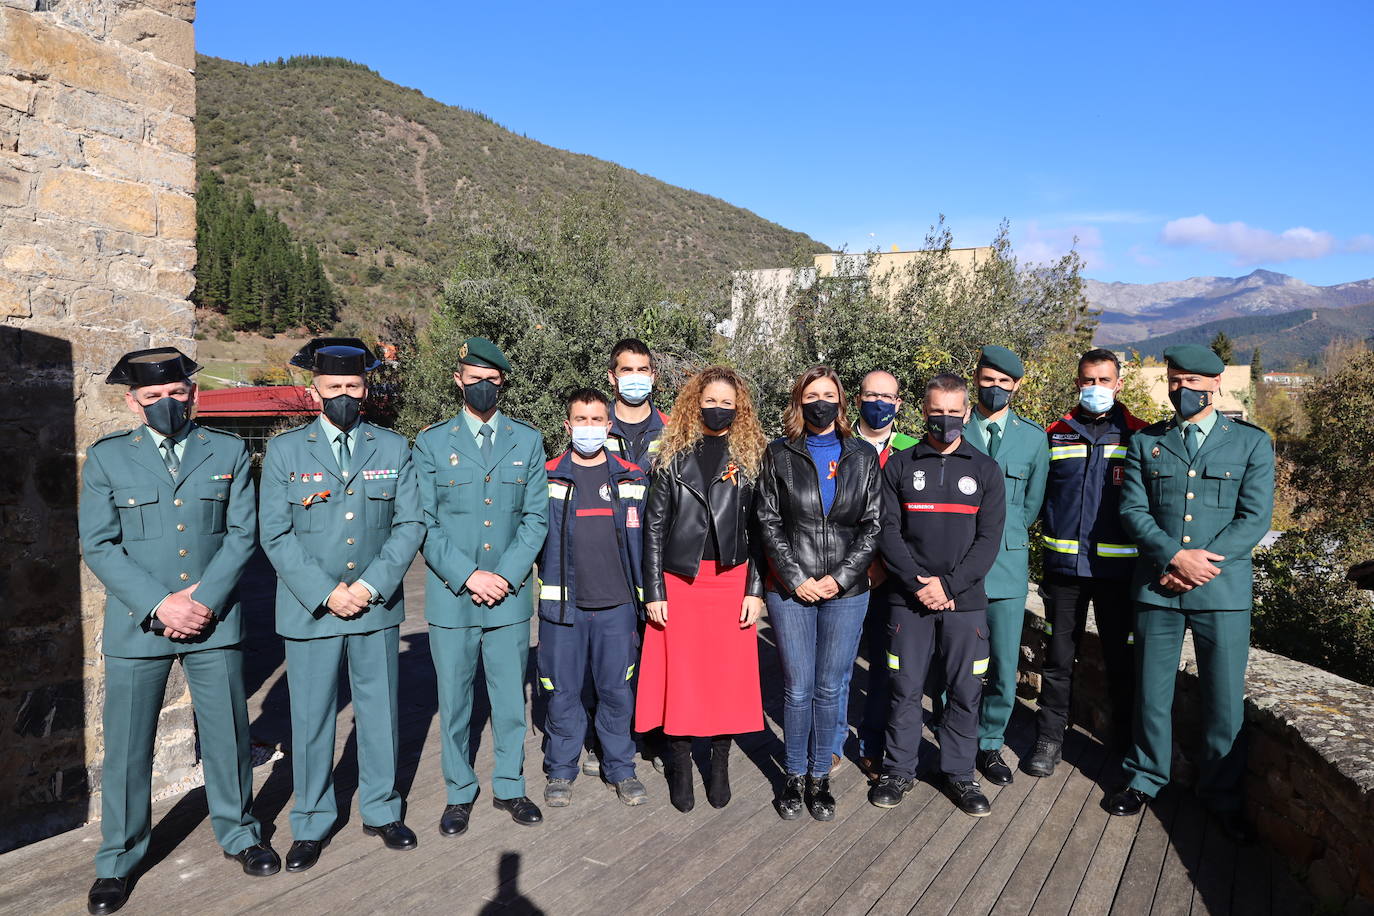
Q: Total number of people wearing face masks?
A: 12